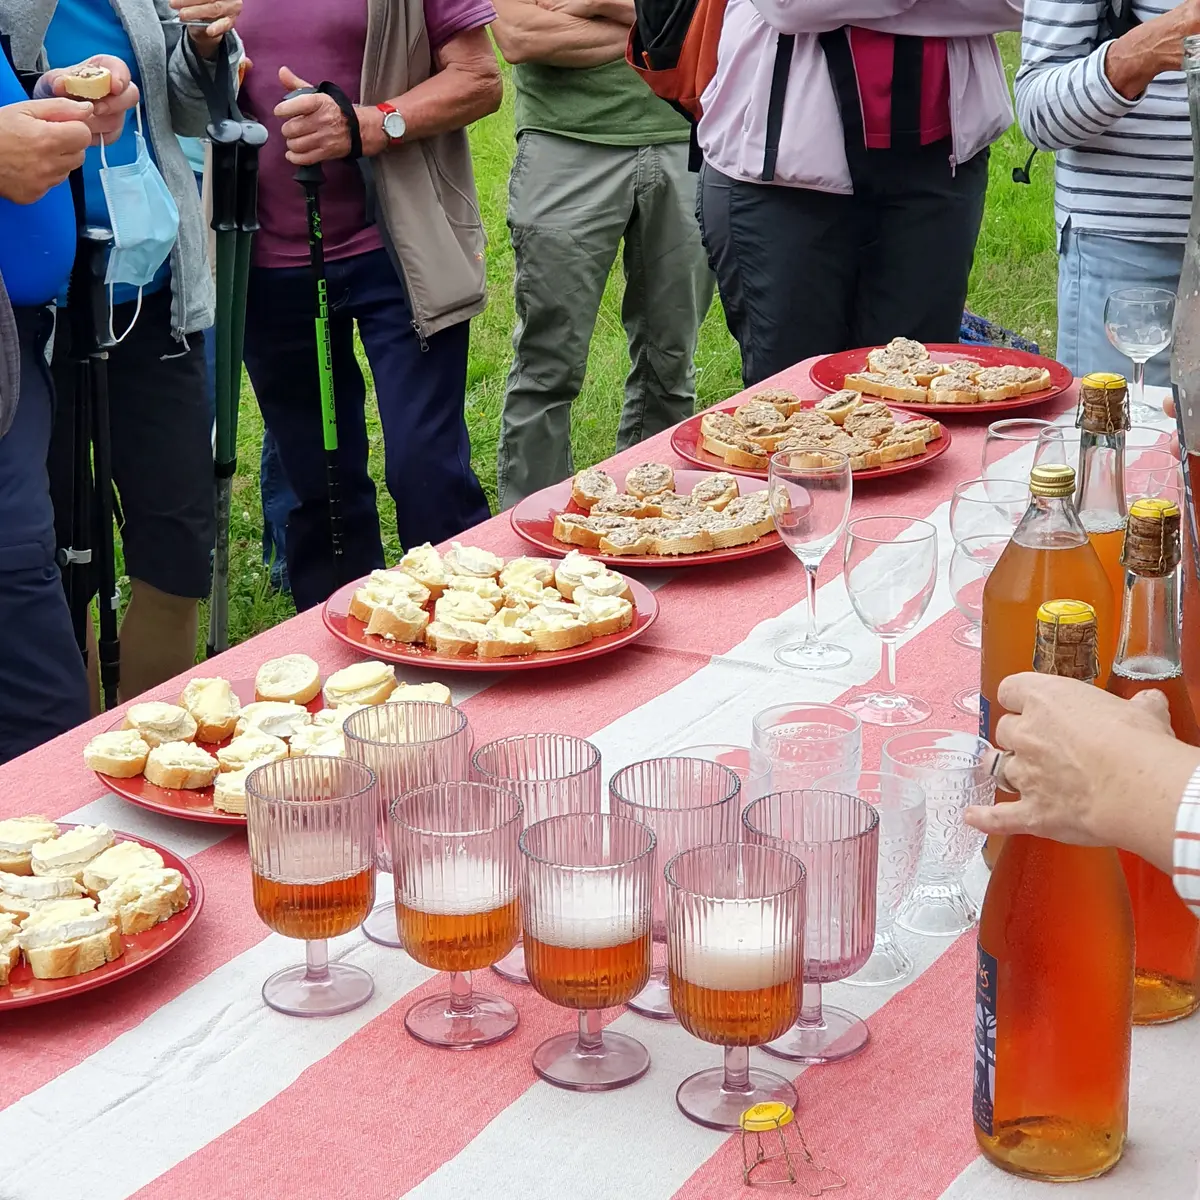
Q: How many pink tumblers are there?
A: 8